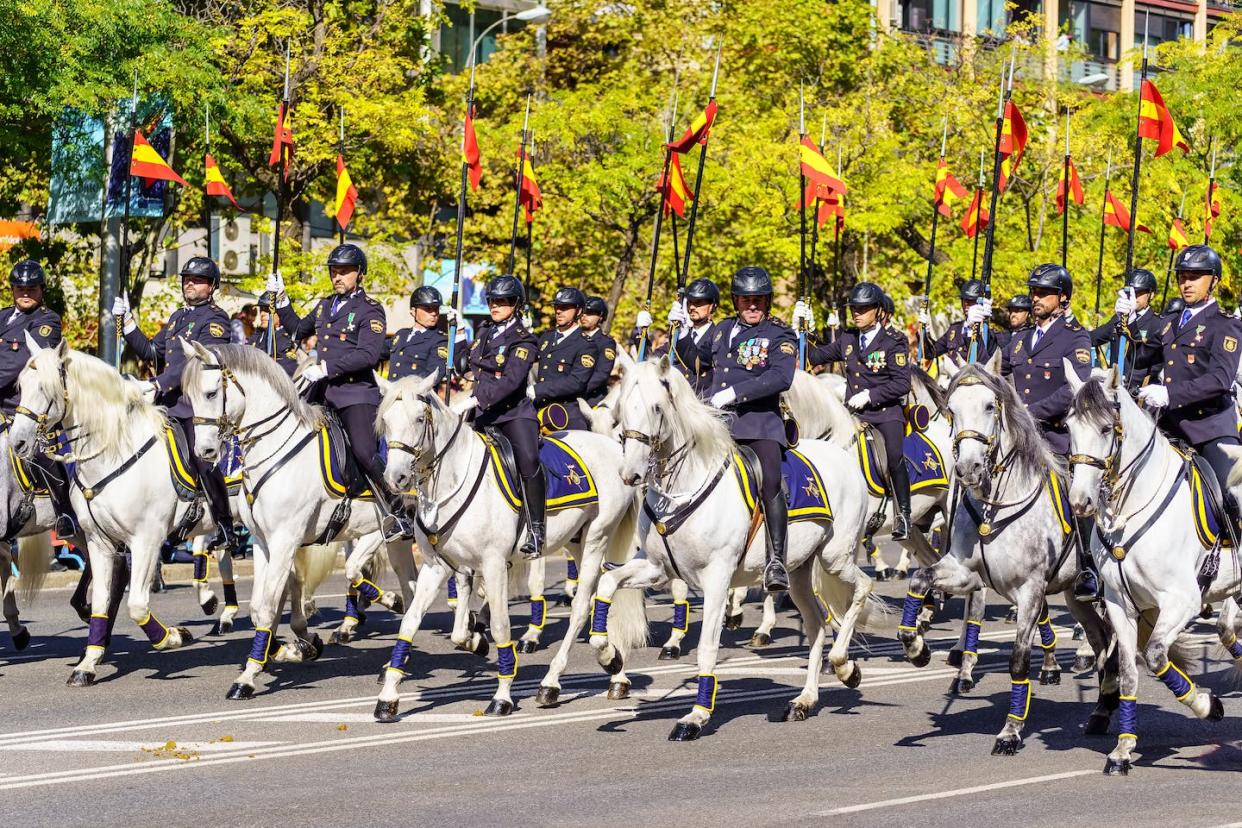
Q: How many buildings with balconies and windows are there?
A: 1